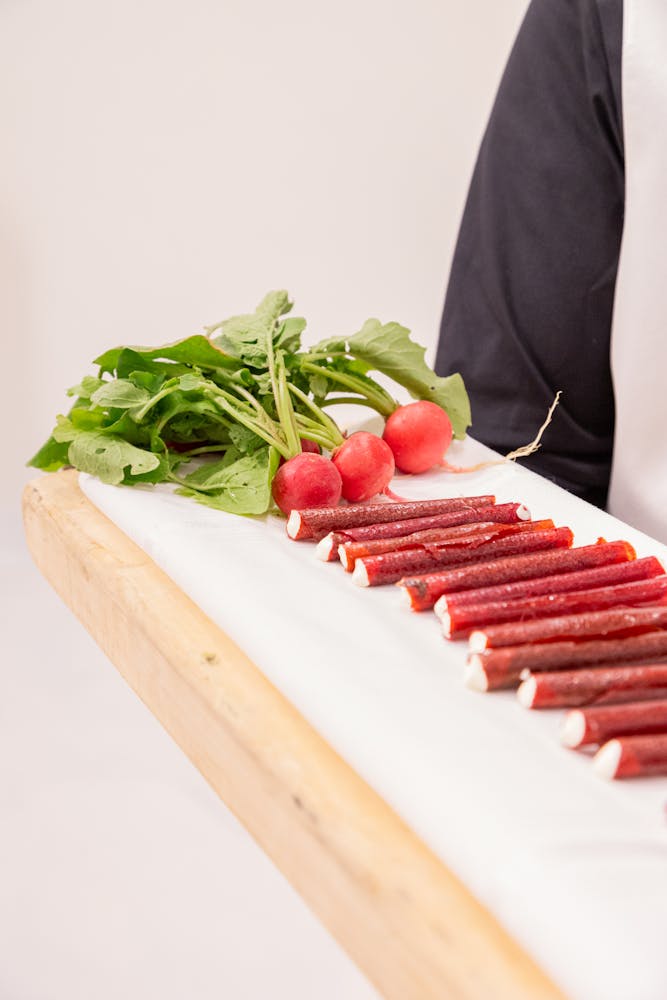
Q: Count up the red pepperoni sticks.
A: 12